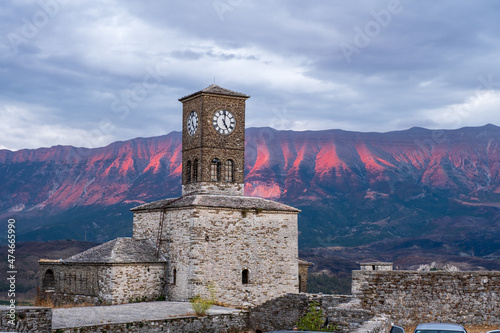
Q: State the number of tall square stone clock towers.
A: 1